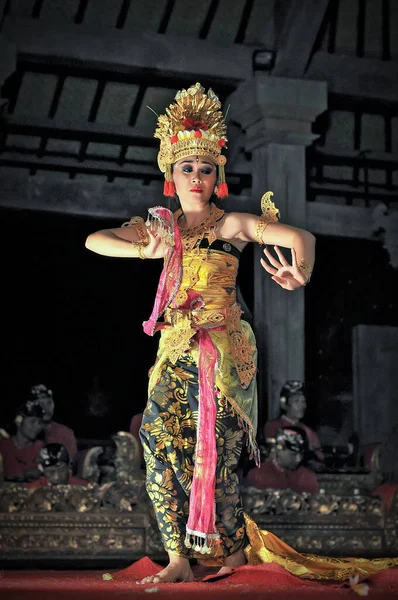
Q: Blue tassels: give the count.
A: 0